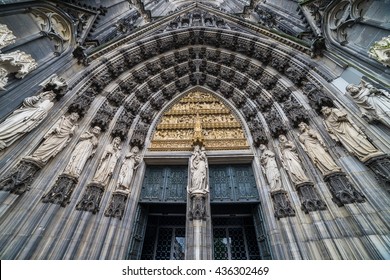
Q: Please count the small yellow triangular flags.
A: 0